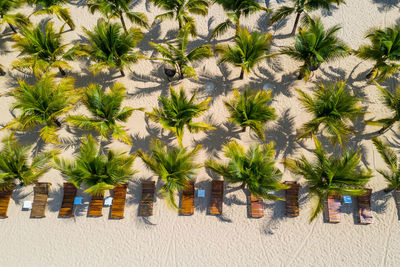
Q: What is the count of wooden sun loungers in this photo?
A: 12